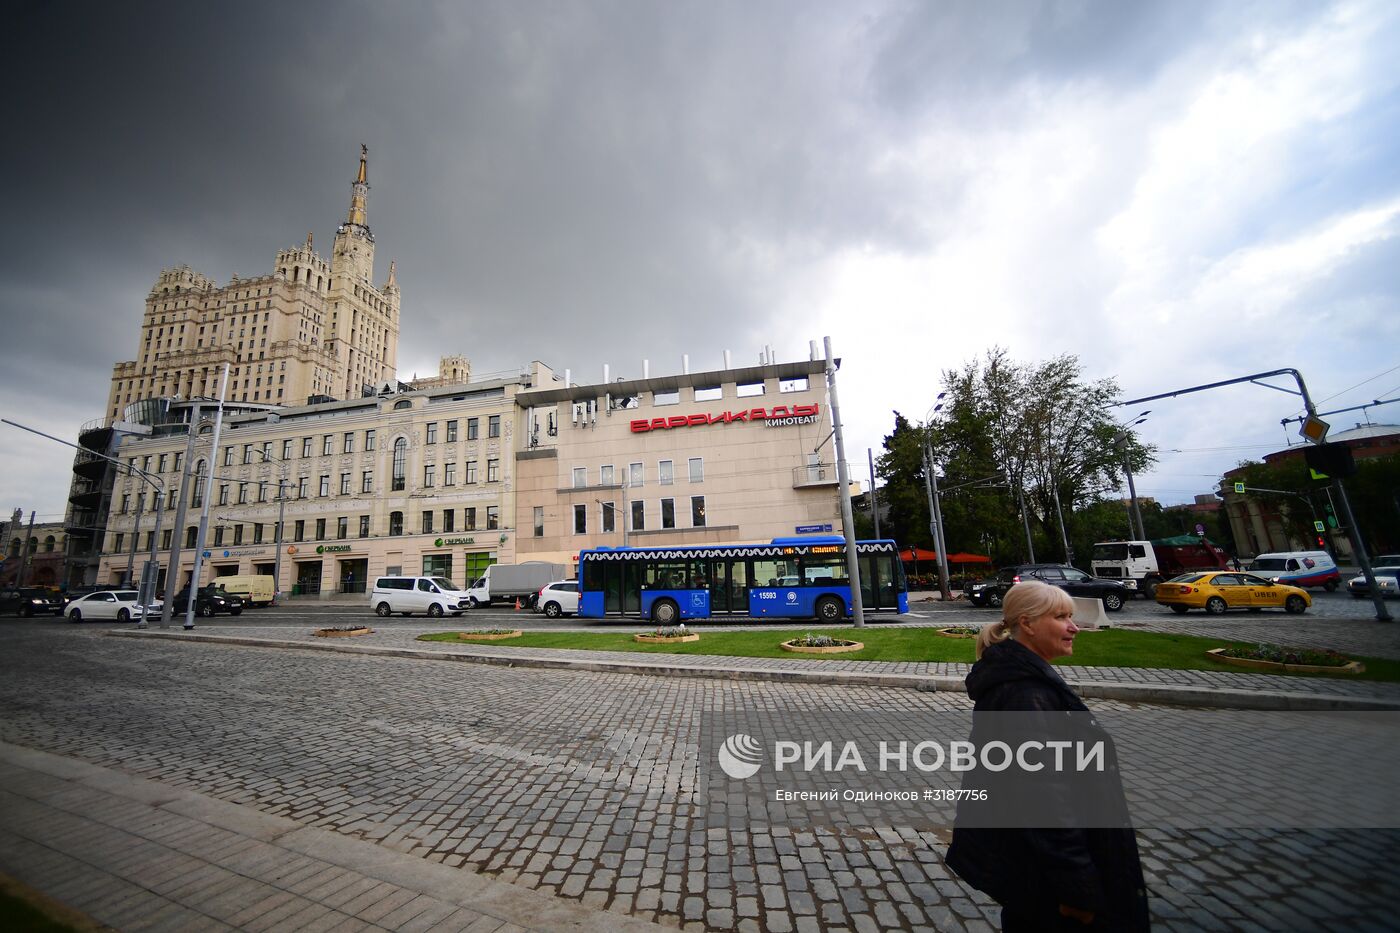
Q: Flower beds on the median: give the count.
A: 6